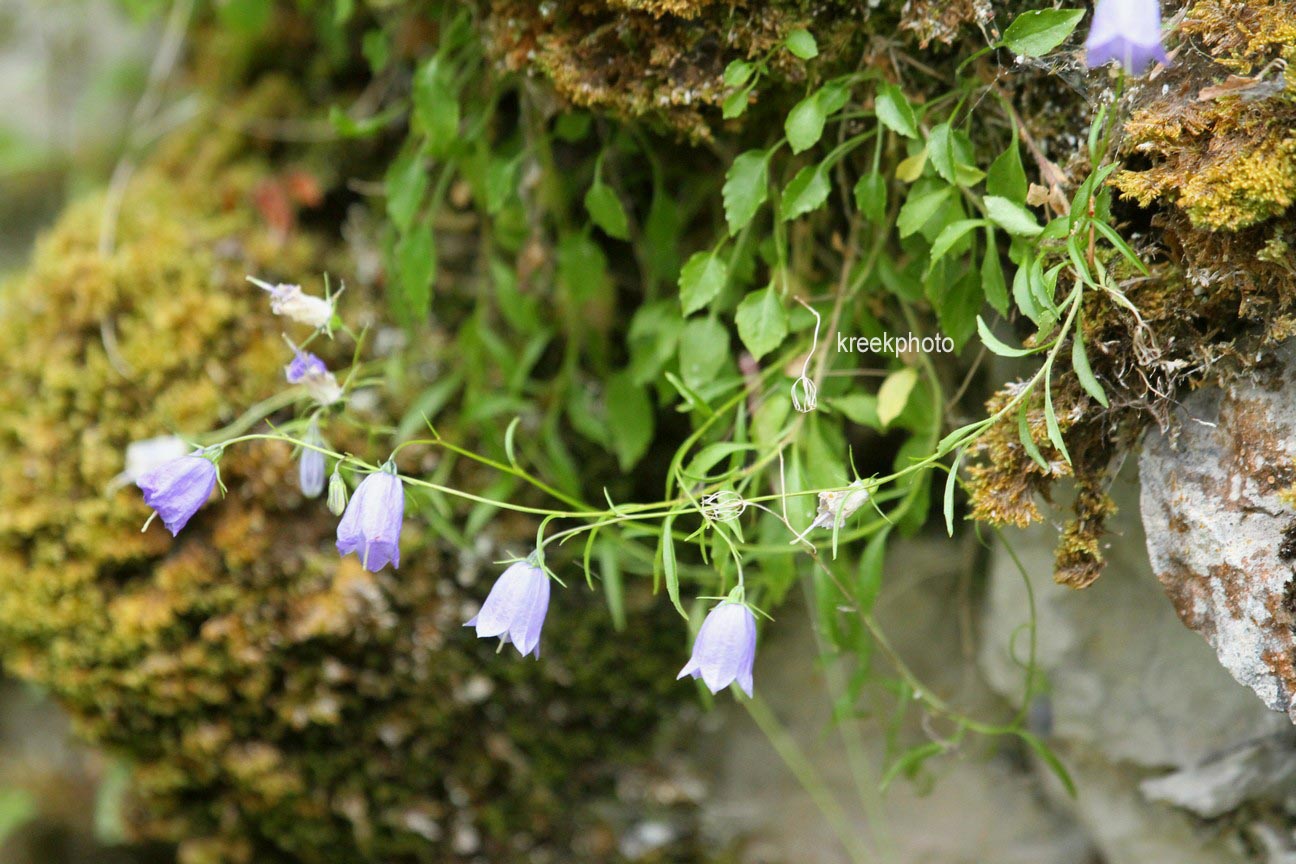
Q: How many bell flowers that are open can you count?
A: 5